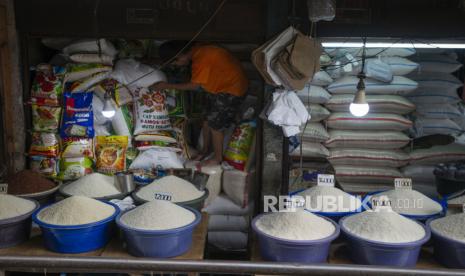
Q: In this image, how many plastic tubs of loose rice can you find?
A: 11